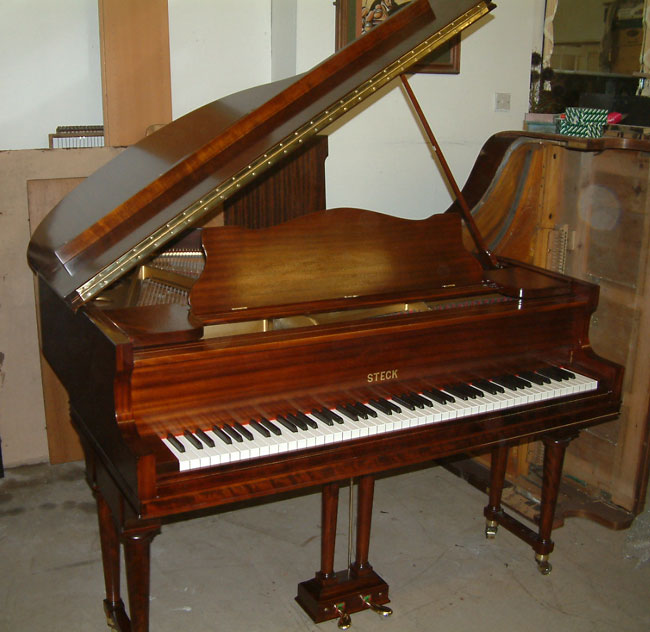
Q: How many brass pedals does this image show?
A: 2